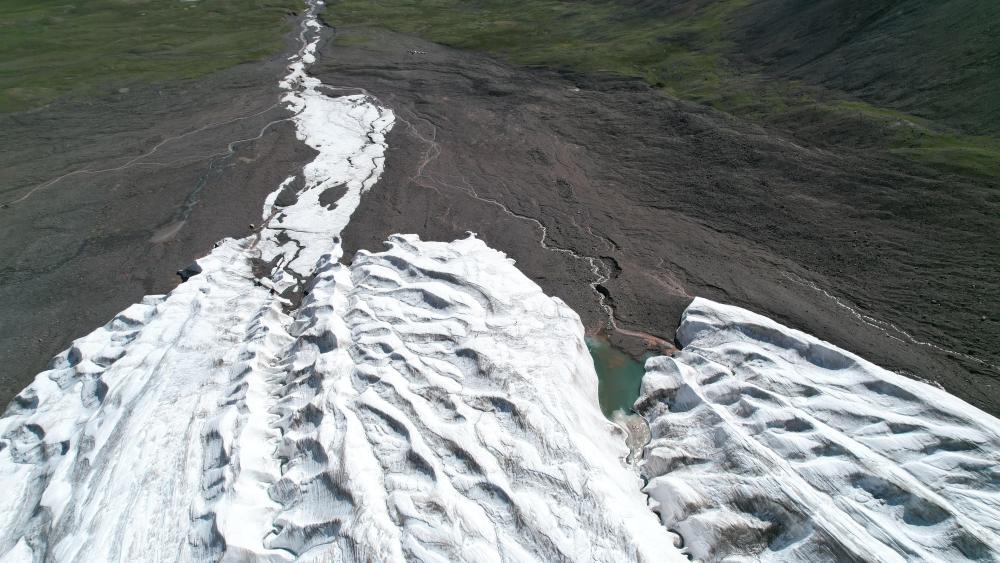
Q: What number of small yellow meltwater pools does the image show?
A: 0